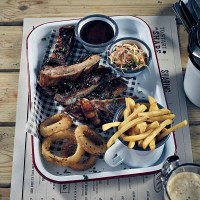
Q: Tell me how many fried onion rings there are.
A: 4